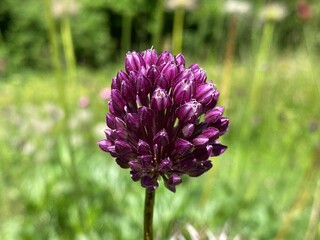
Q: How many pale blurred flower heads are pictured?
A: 4